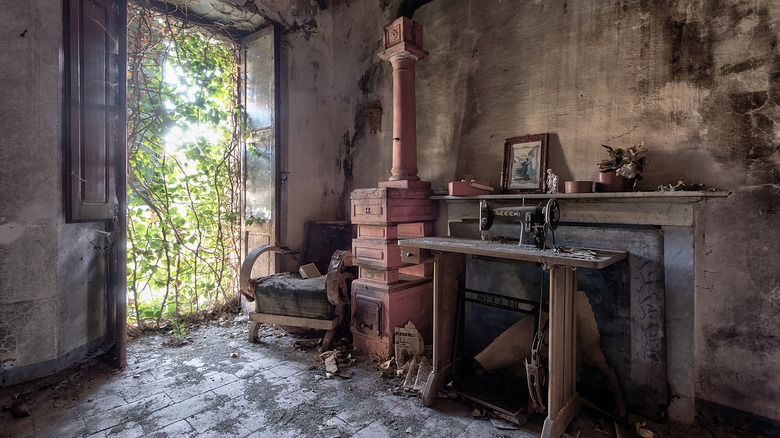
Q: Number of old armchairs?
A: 1